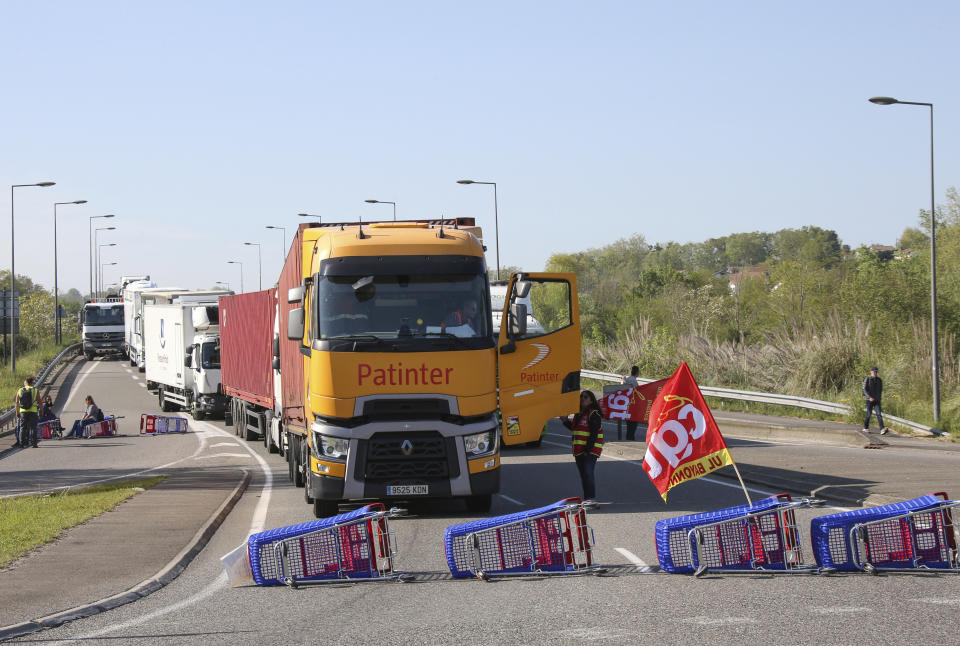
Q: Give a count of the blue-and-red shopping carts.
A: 7